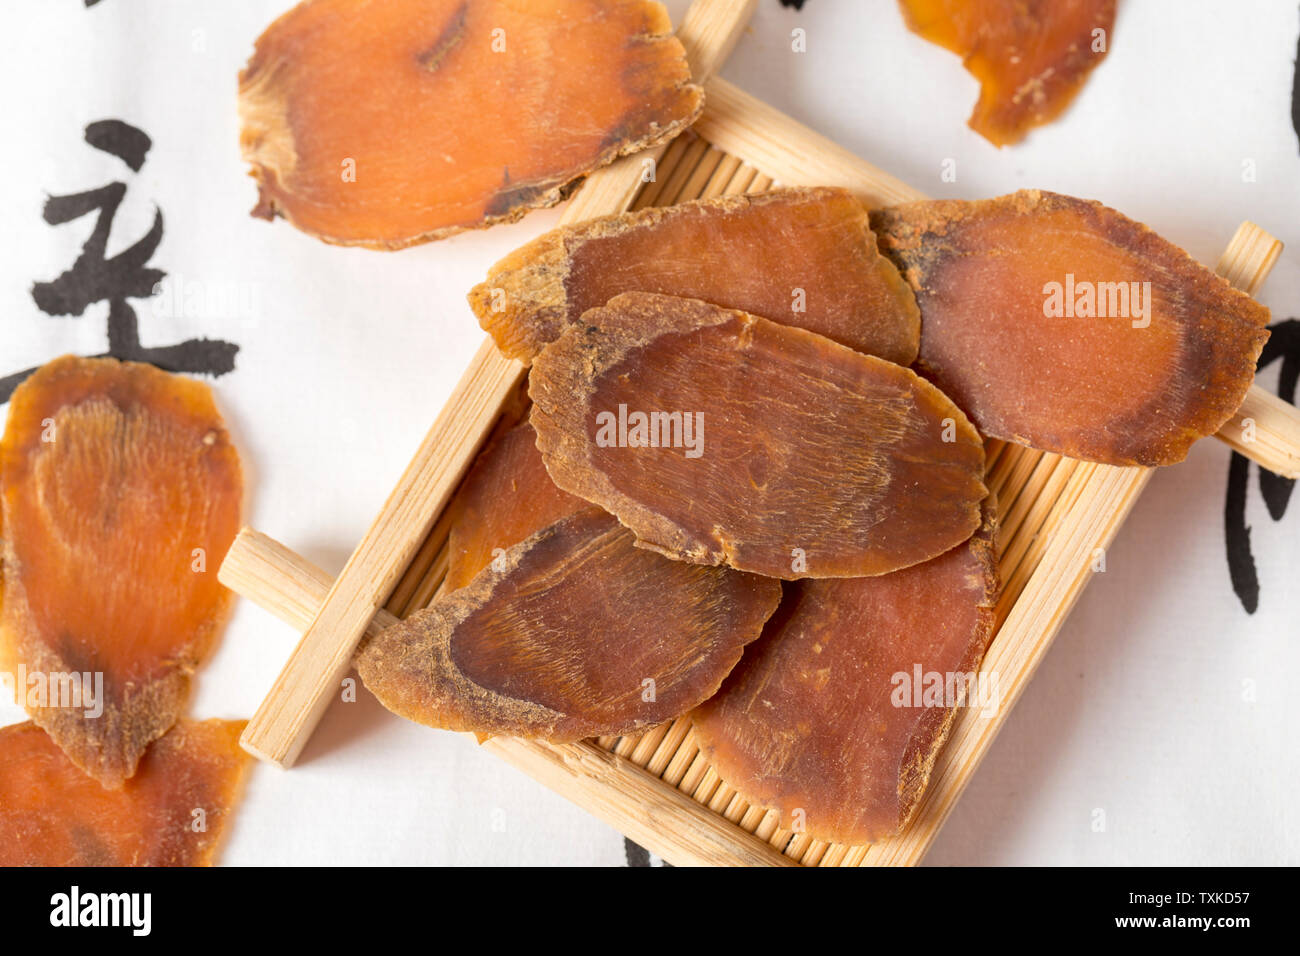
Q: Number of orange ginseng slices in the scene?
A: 10